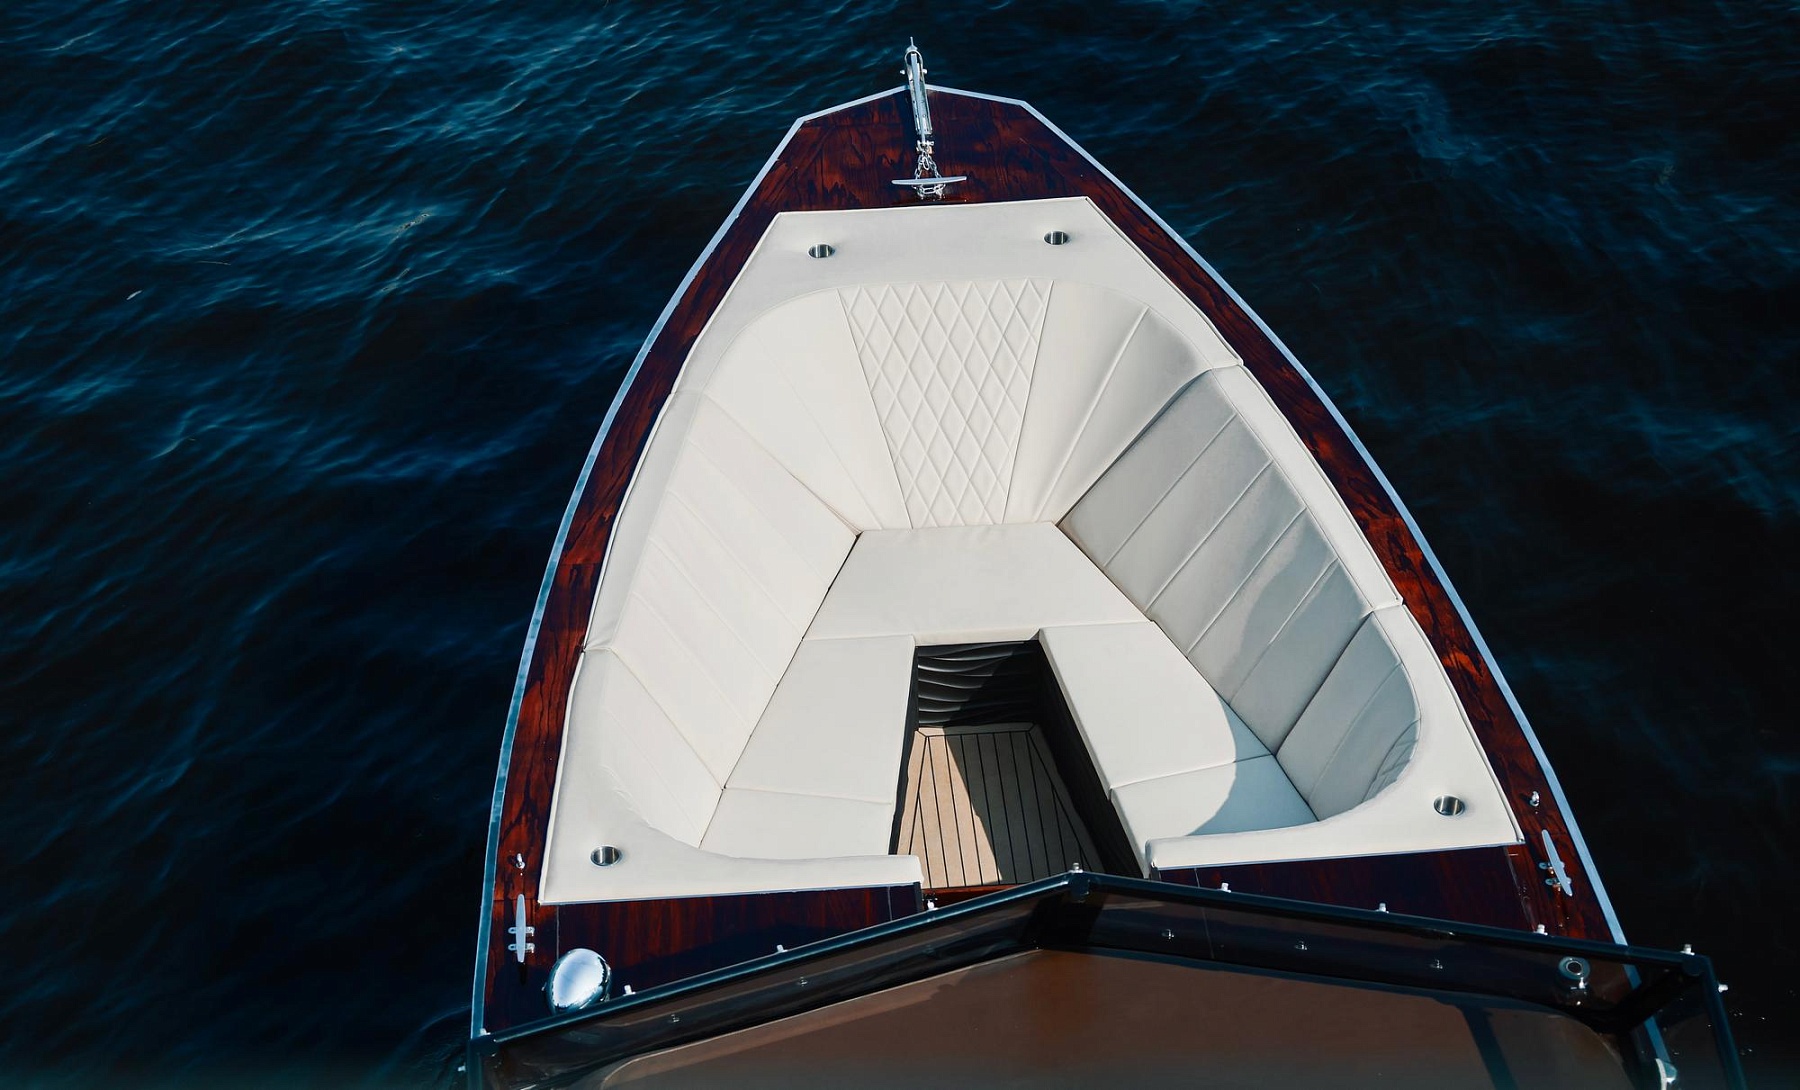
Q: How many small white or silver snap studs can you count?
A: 11